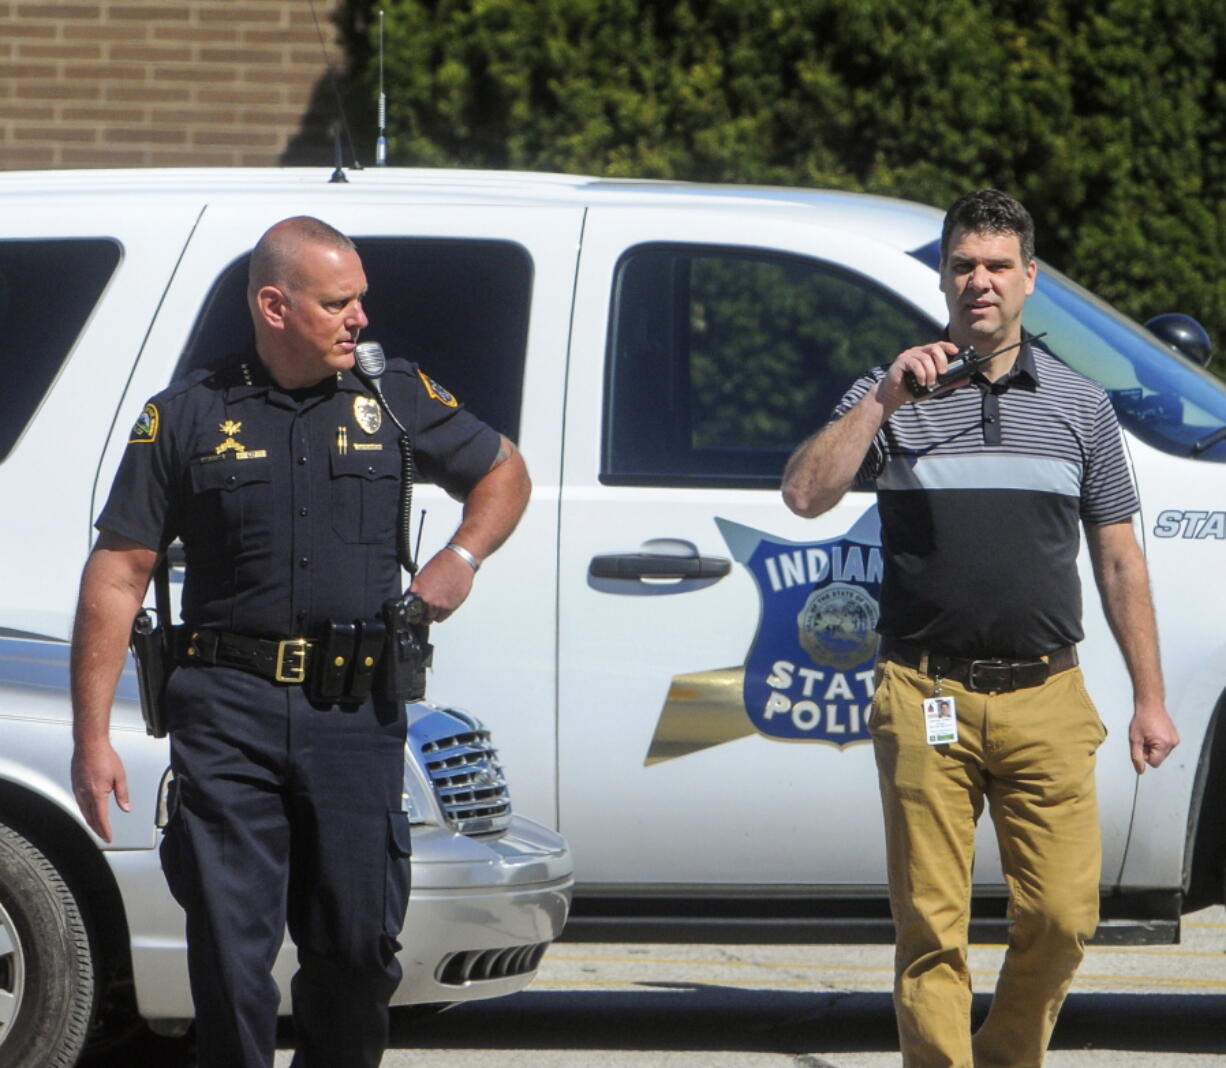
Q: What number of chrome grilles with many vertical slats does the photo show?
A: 1